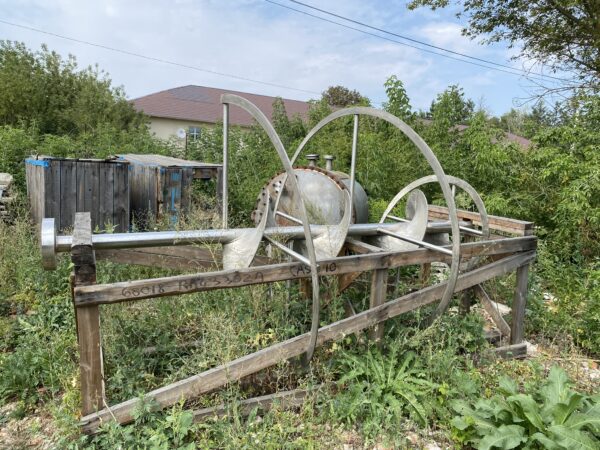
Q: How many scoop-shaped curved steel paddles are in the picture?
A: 3